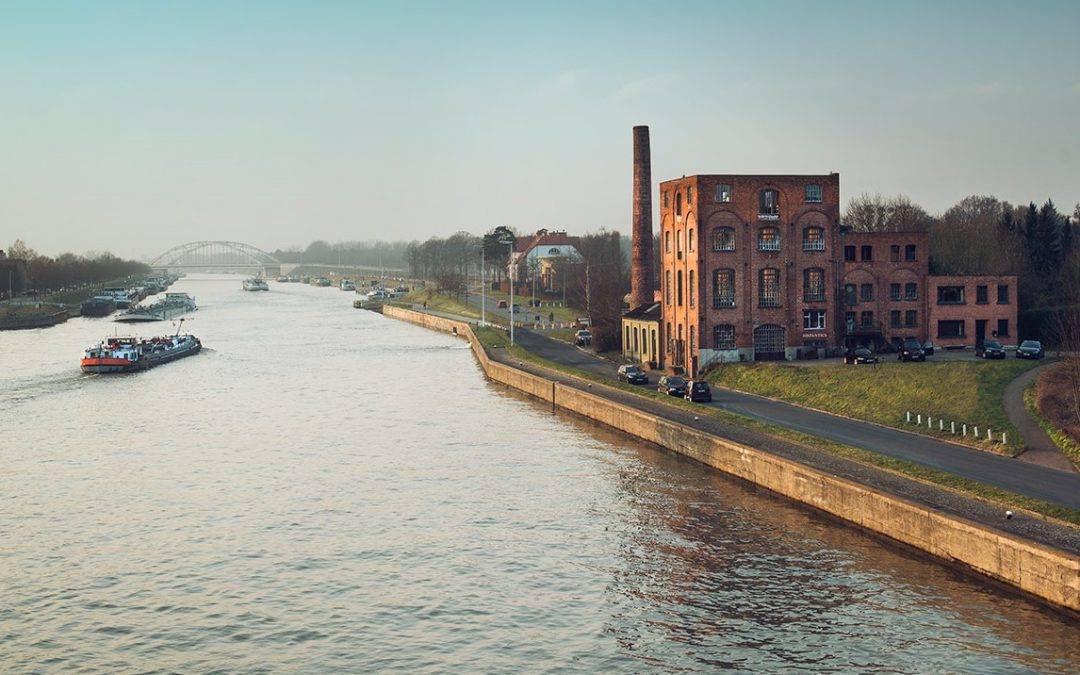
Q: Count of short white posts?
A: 9